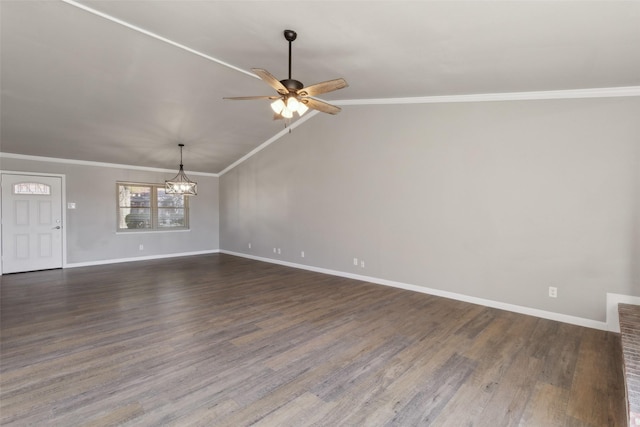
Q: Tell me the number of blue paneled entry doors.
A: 0